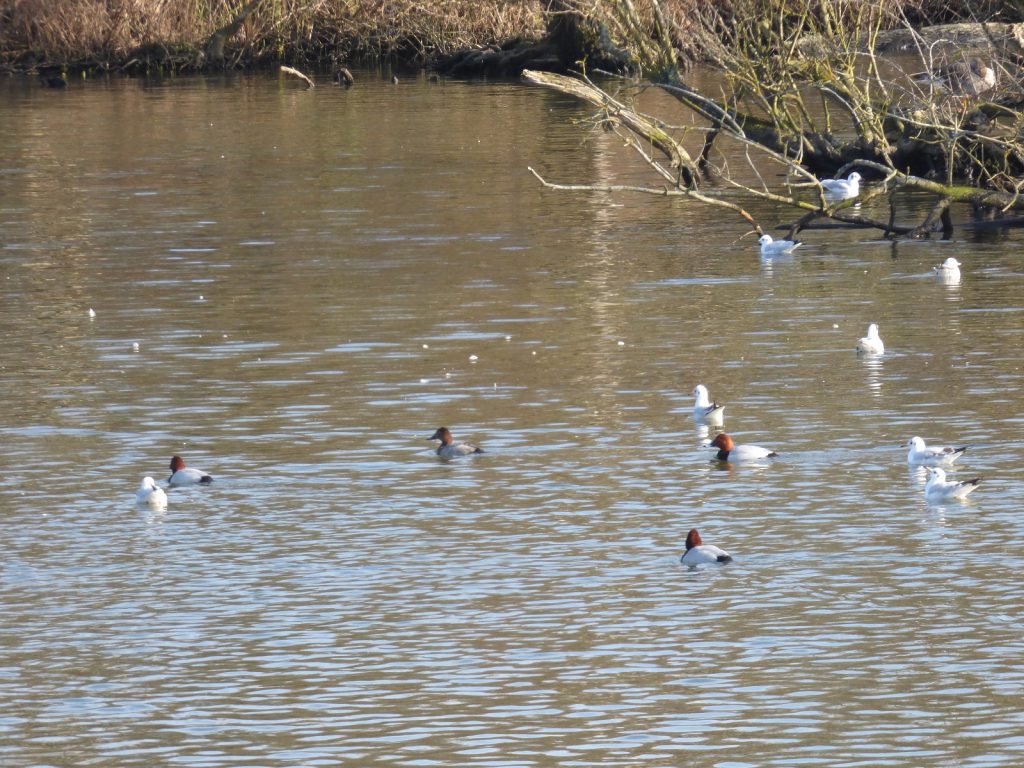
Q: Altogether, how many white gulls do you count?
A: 8